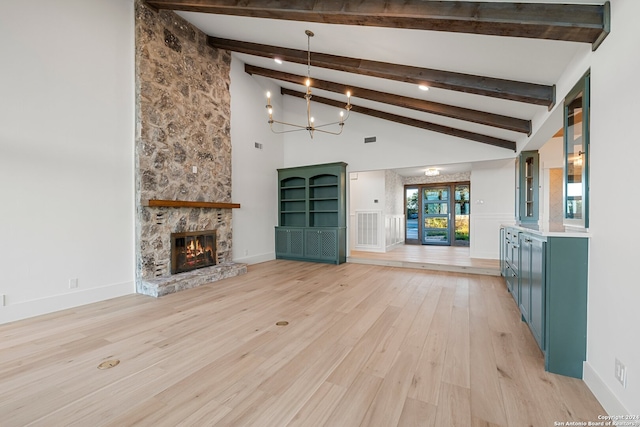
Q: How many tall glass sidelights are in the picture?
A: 2